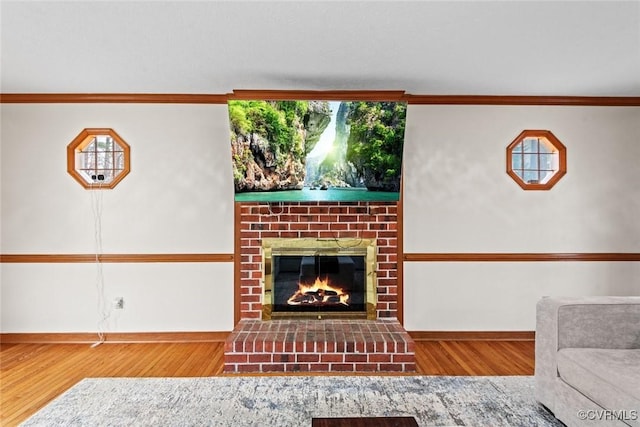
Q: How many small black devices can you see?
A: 2